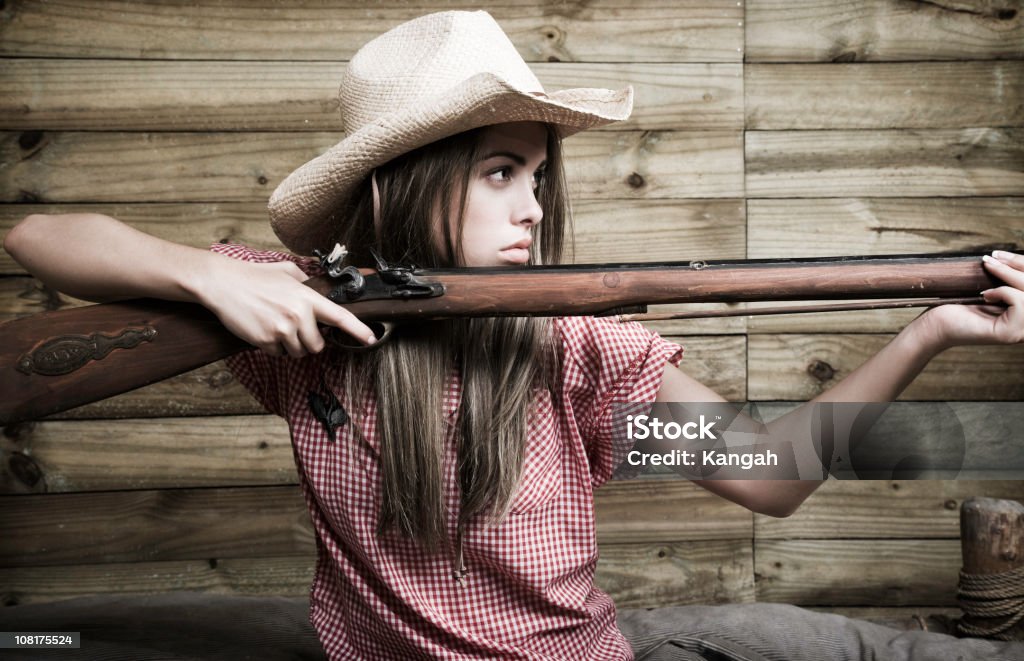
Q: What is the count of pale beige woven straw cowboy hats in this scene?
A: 1